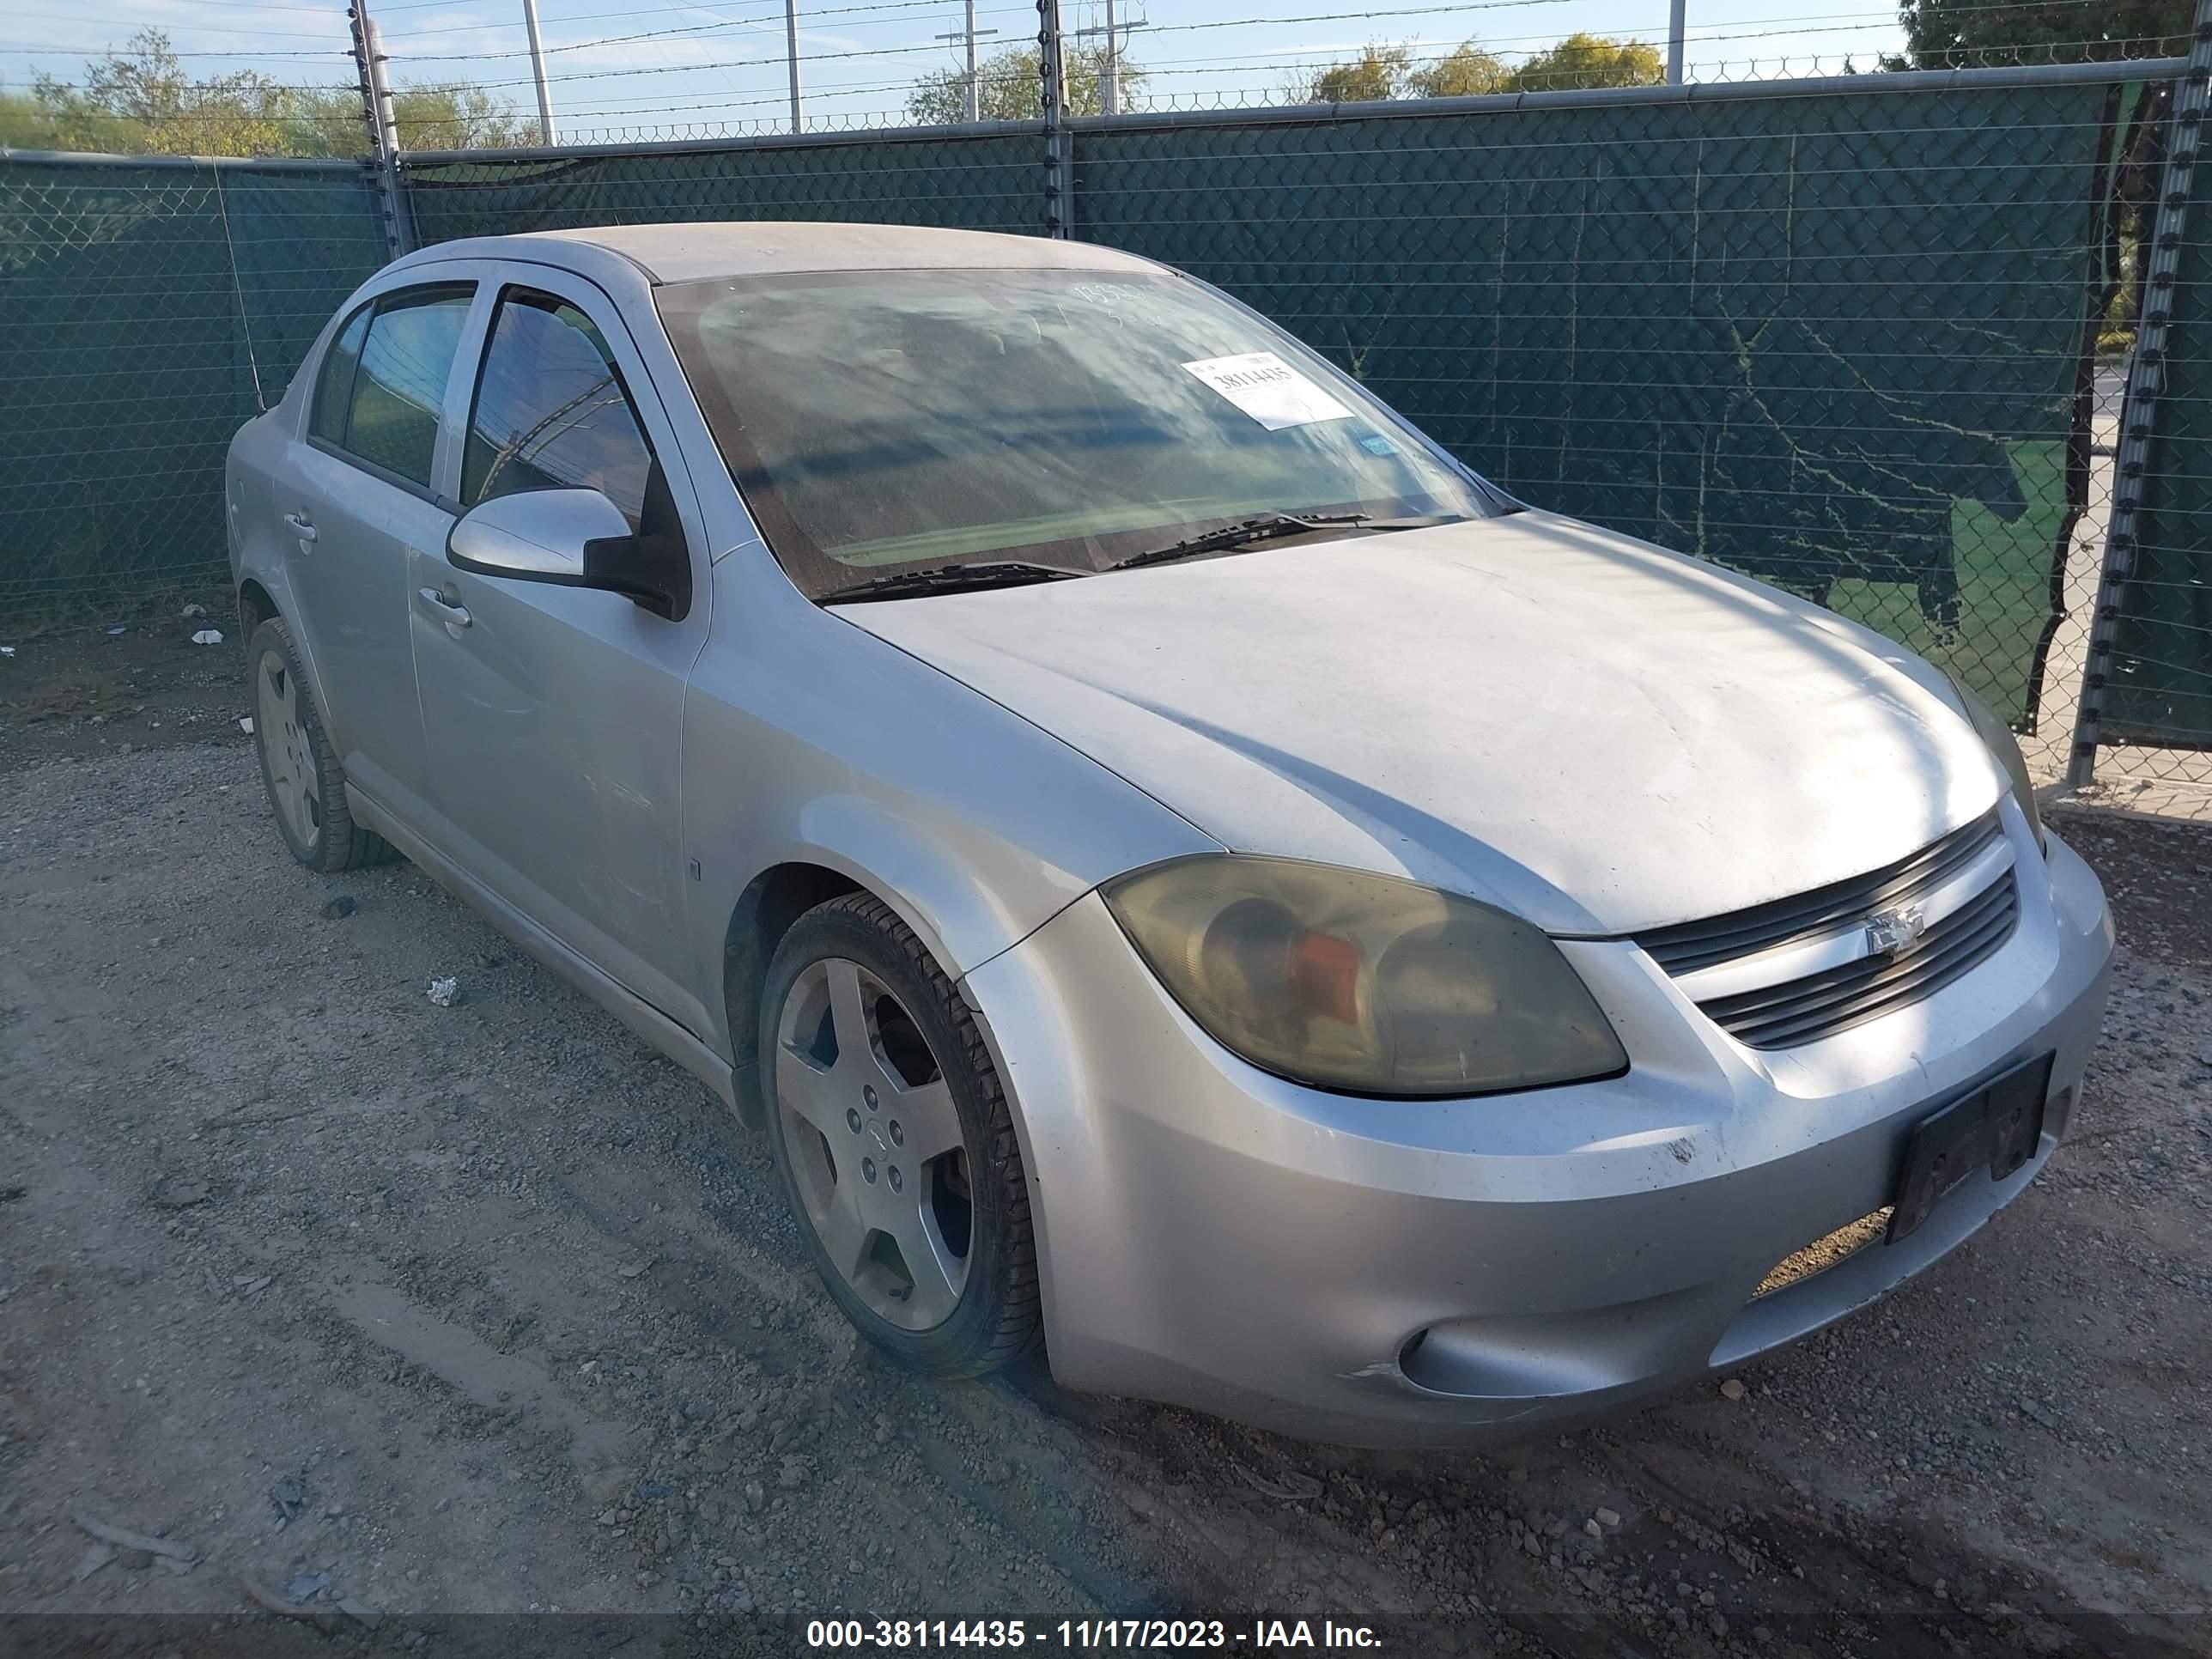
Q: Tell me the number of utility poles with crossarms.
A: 2